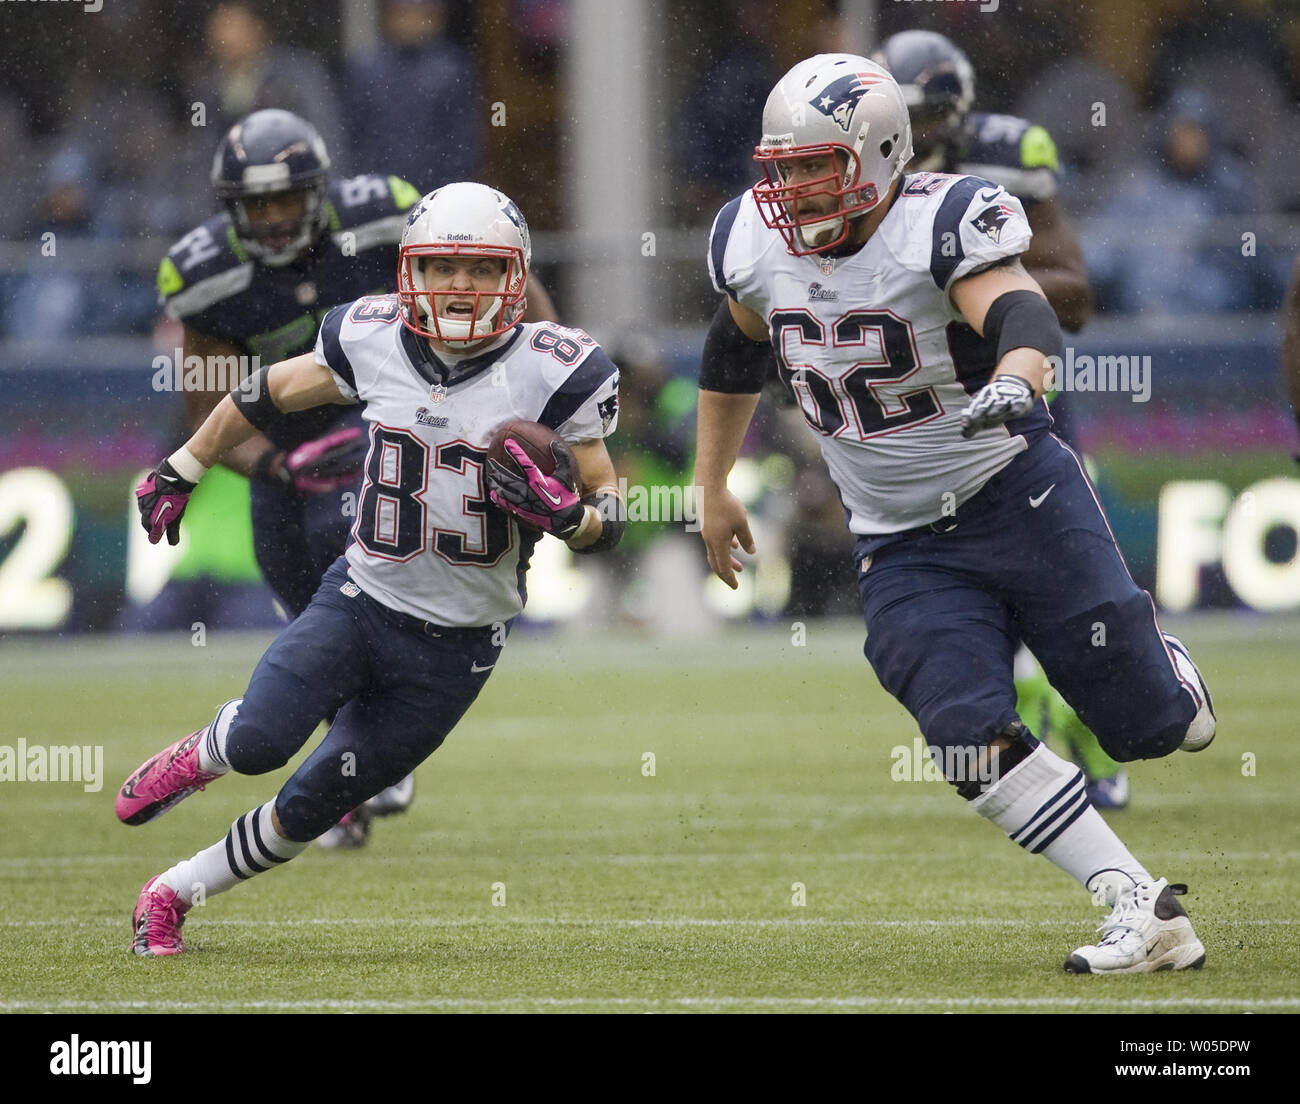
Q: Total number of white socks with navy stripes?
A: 3